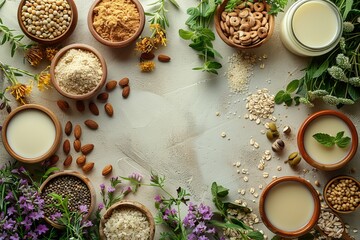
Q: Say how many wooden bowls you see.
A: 10